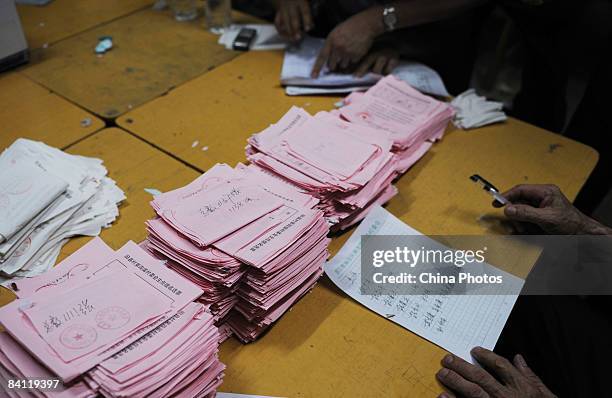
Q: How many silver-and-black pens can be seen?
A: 1